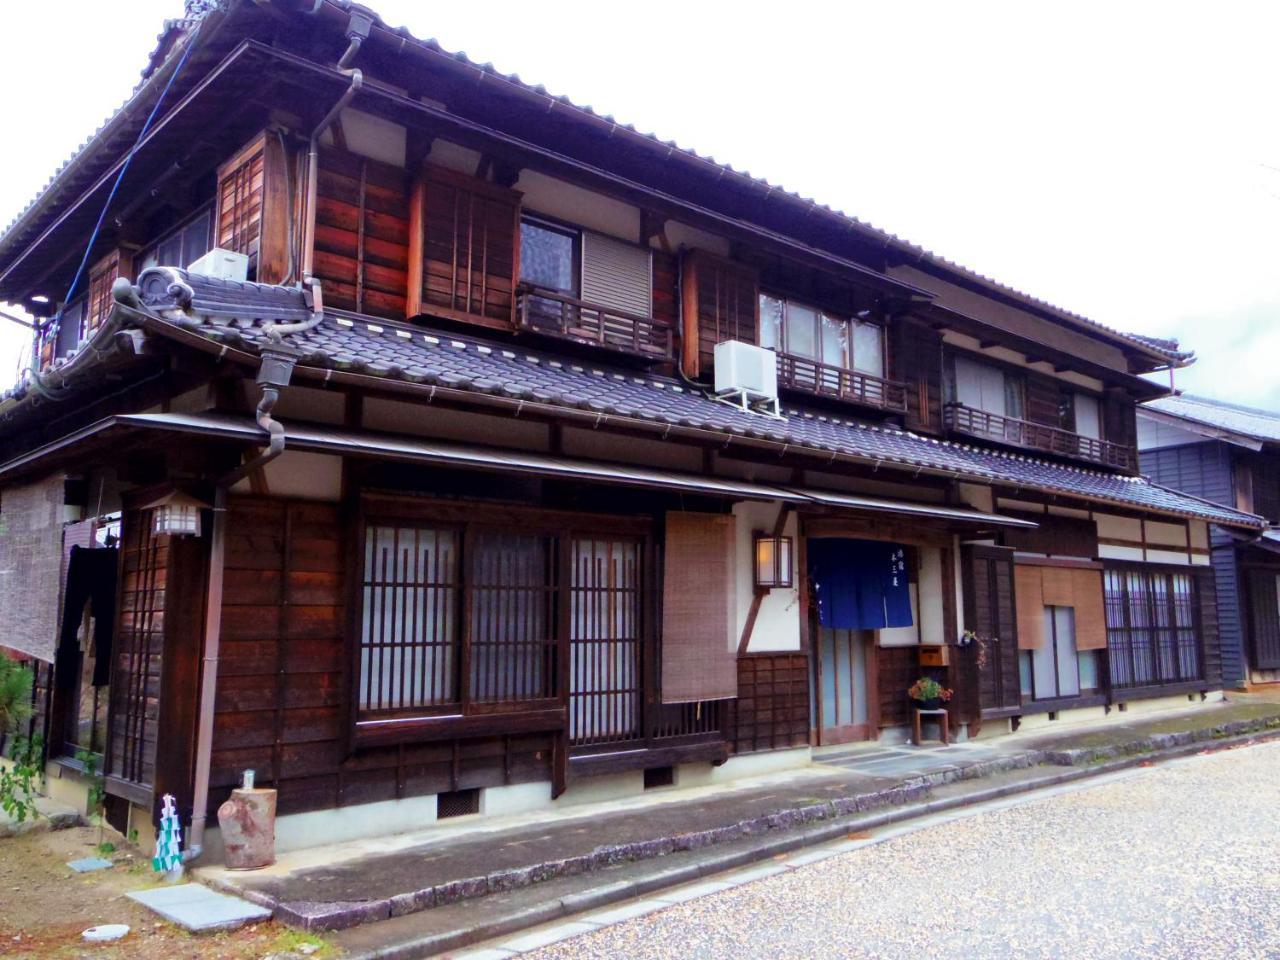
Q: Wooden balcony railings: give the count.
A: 3